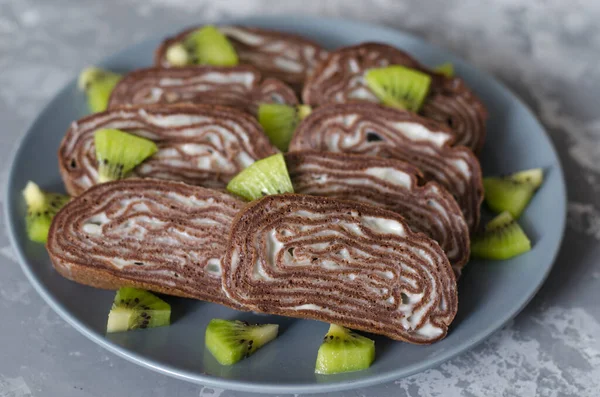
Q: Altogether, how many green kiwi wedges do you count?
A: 13